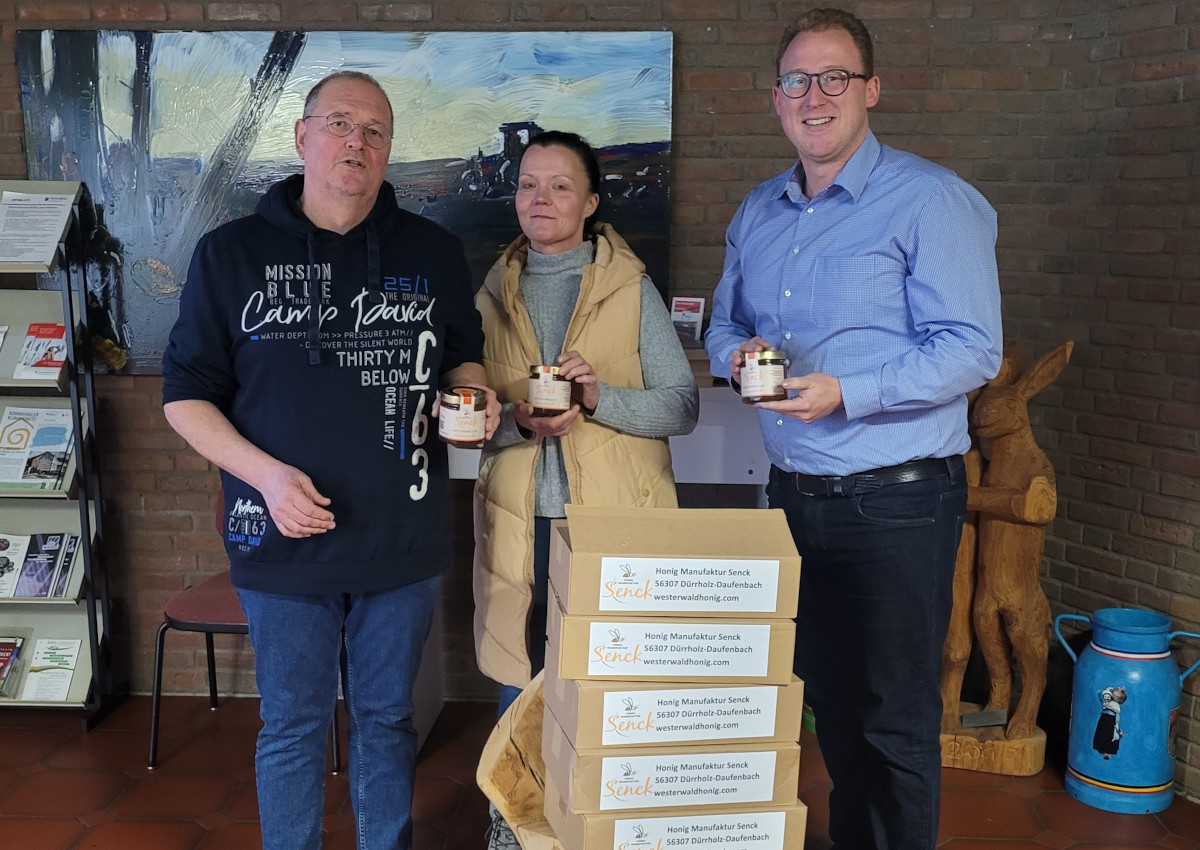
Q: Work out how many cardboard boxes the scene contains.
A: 5